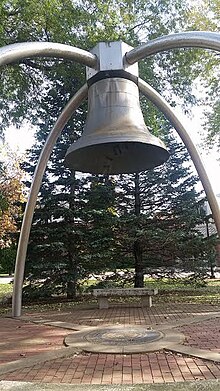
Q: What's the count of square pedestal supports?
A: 2